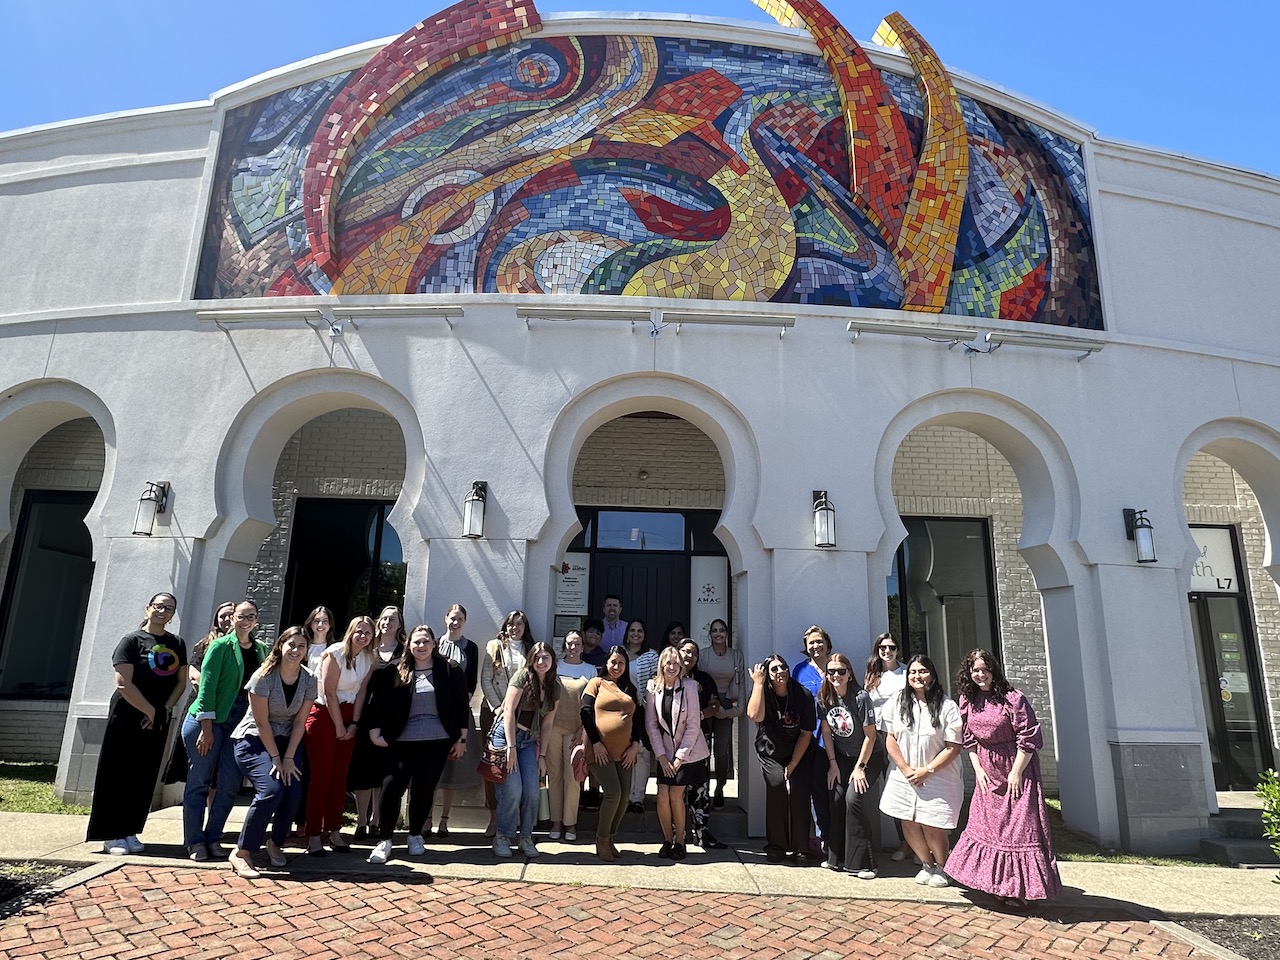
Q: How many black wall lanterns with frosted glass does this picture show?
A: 4